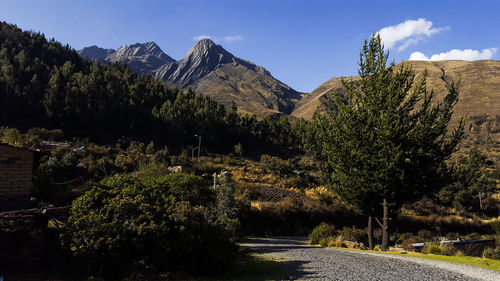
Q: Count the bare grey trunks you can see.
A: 2